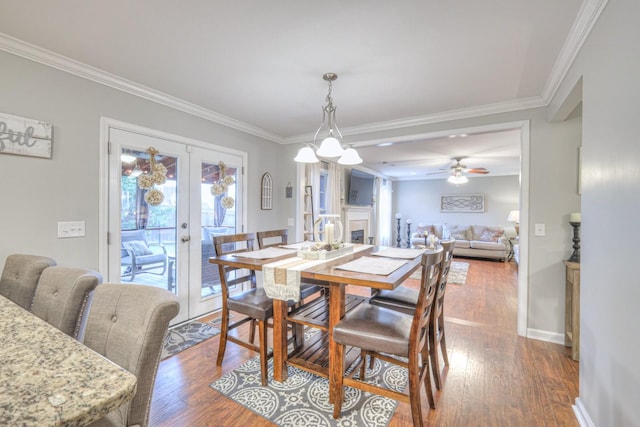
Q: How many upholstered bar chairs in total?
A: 3